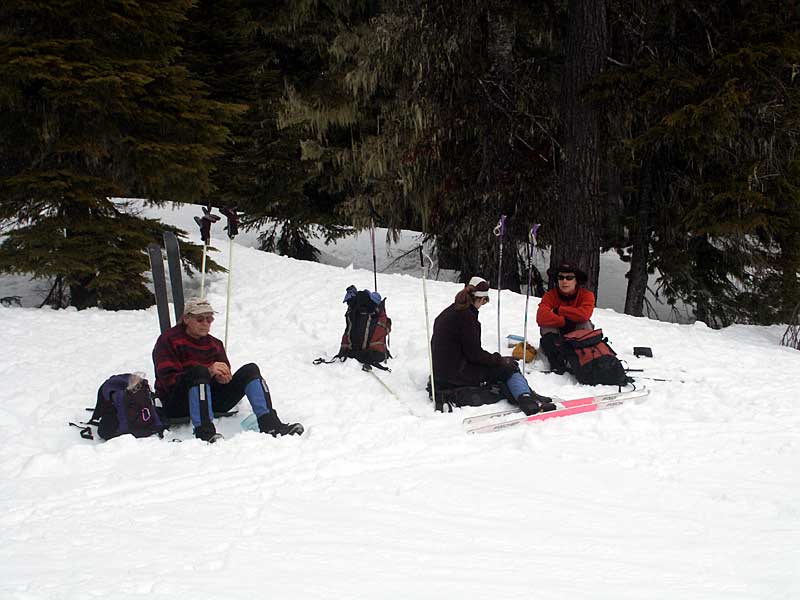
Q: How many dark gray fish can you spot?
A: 0